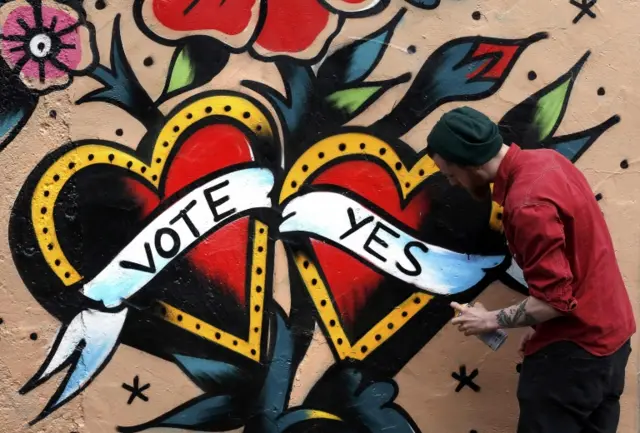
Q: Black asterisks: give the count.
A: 3